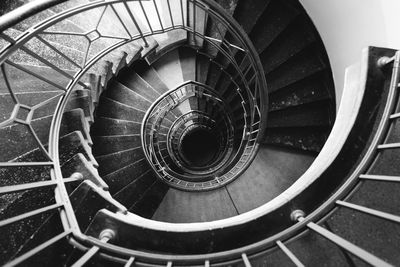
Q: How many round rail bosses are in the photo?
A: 4